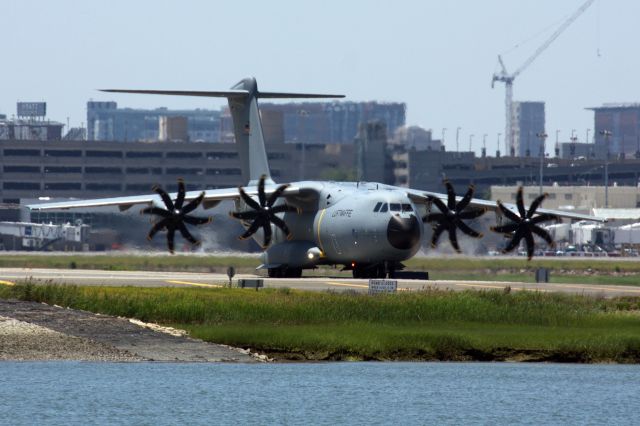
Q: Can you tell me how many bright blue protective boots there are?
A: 0